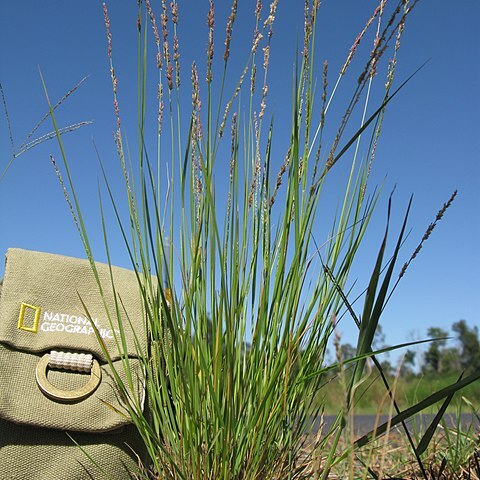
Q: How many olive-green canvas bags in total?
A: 1